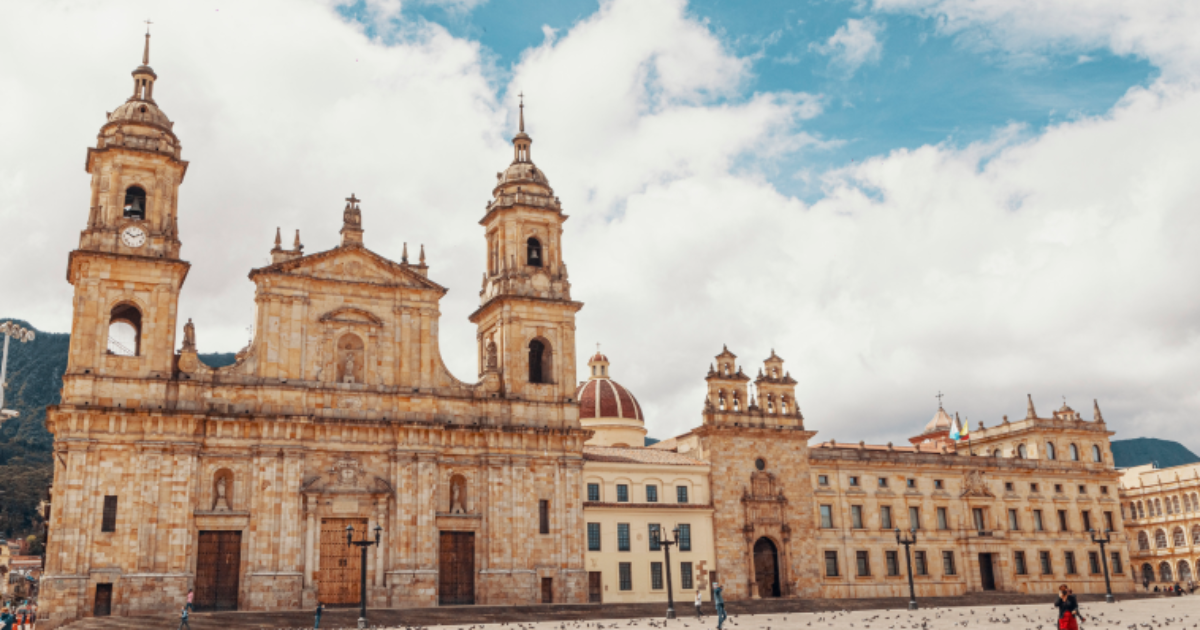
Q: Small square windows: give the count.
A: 10